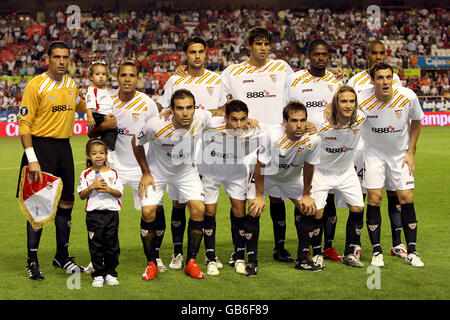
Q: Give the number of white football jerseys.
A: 12